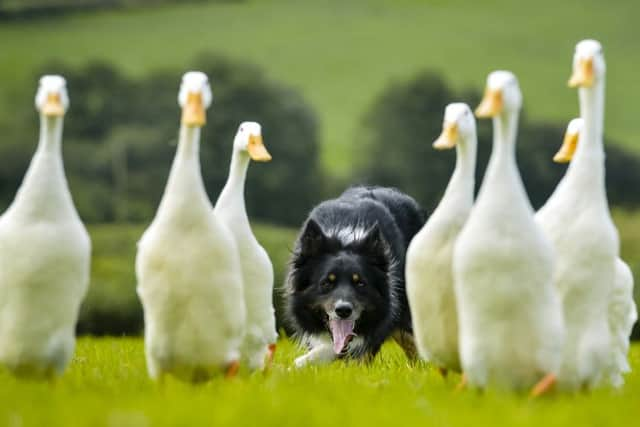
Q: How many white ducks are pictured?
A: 7